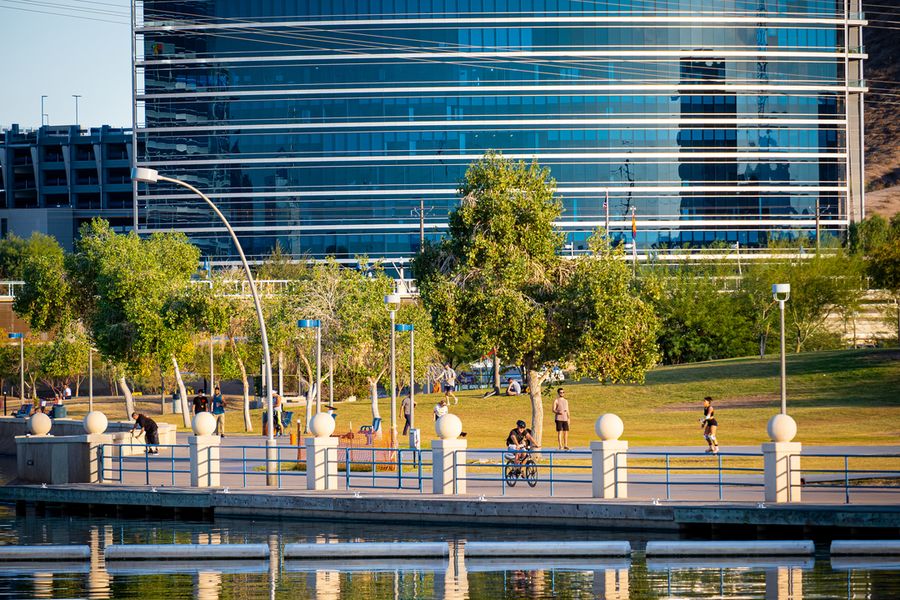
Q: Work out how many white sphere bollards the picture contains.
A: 7